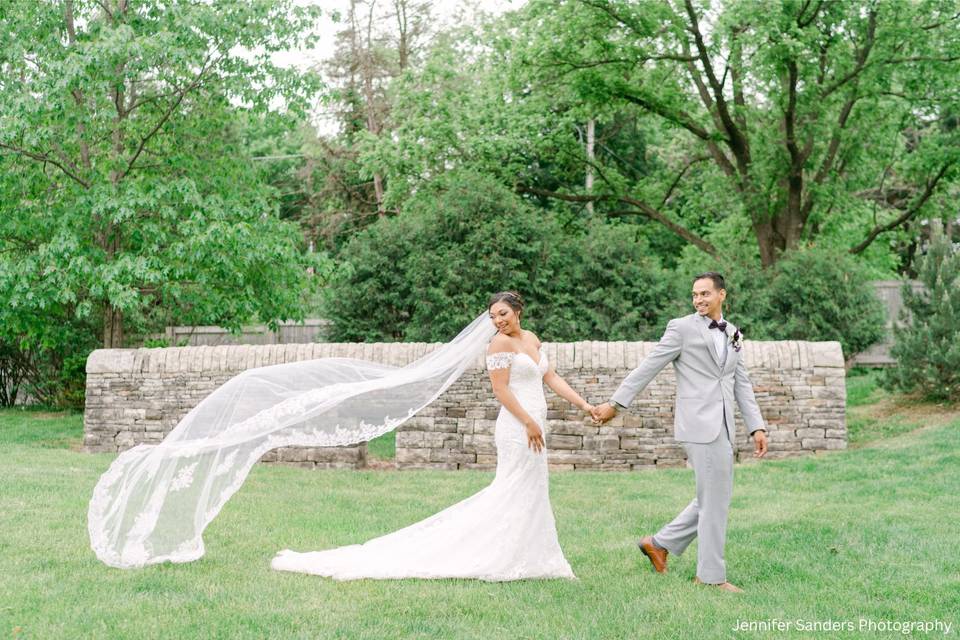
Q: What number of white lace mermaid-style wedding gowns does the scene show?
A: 1